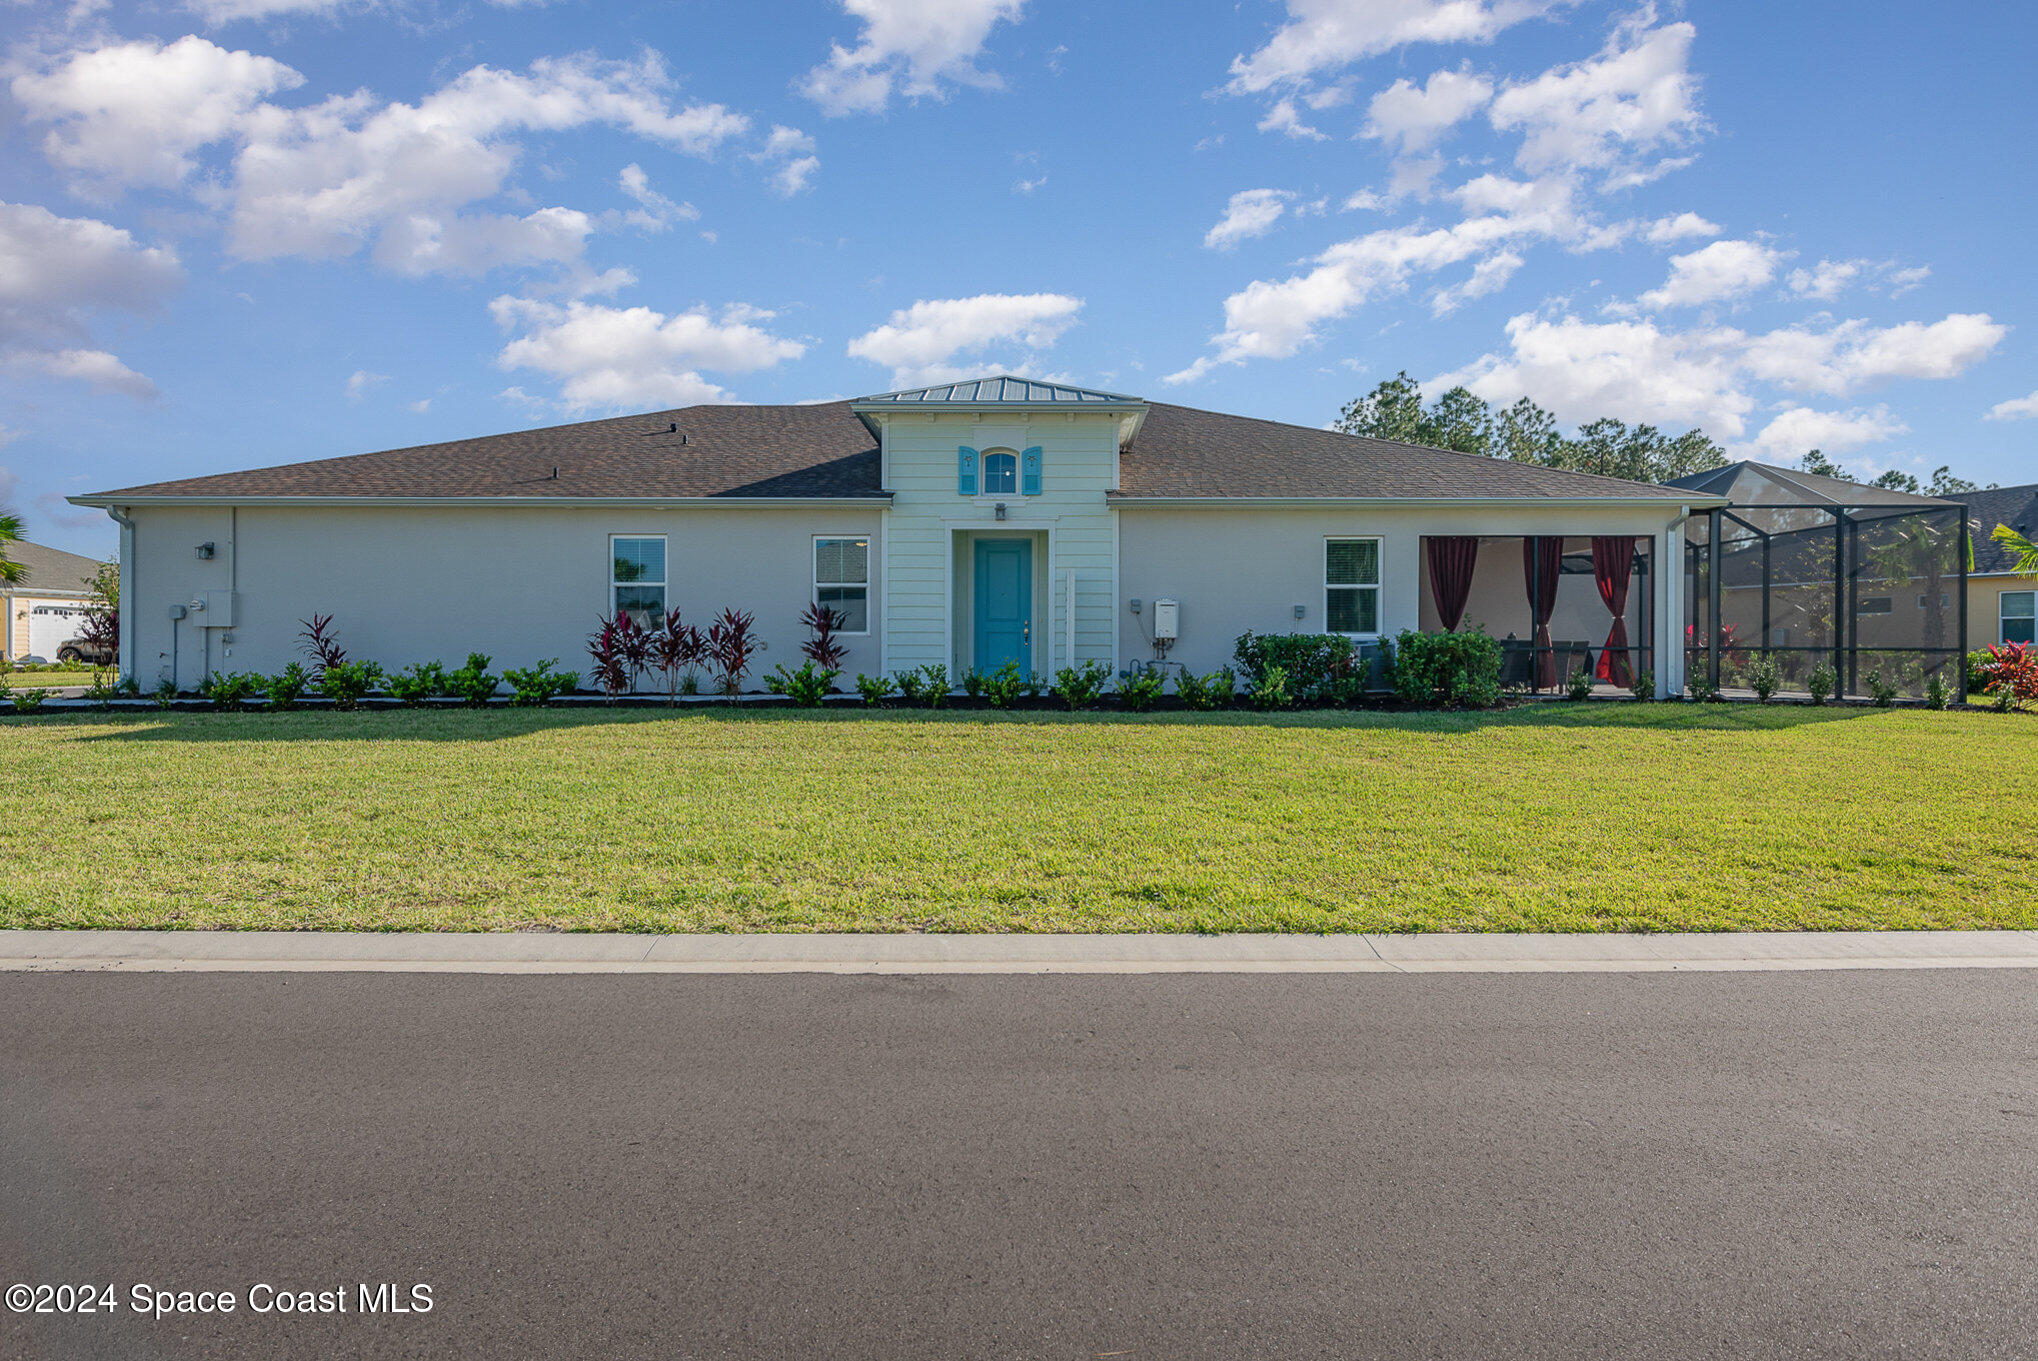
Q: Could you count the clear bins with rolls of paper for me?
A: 0